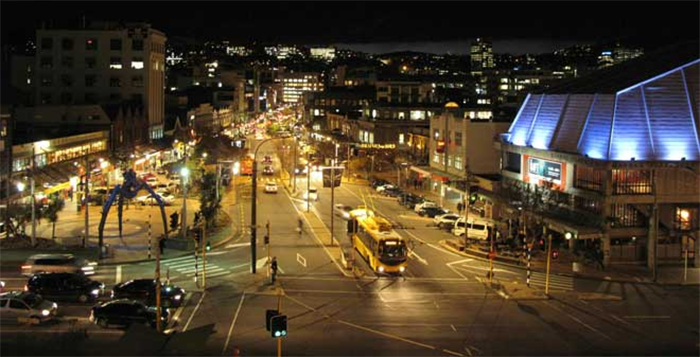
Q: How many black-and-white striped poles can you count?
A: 4